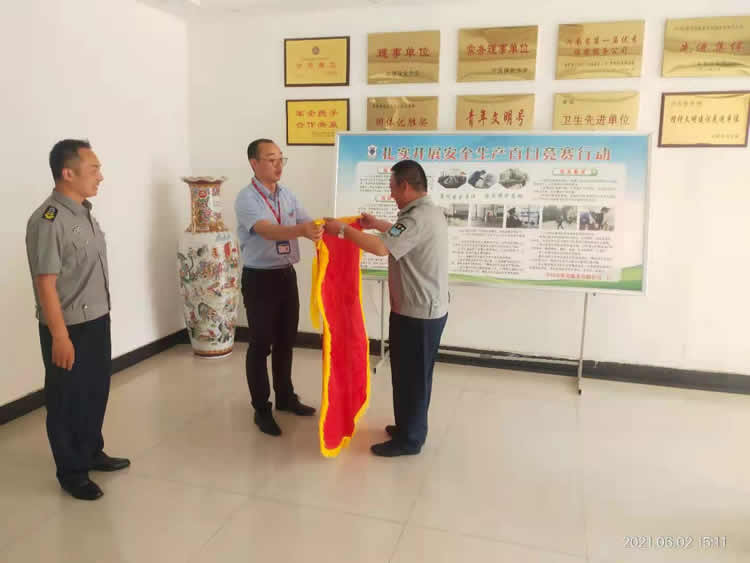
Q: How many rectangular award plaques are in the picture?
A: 10